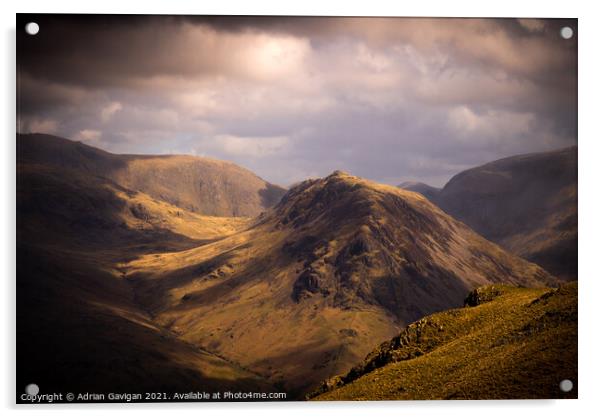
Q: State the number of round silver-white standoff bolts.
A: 4